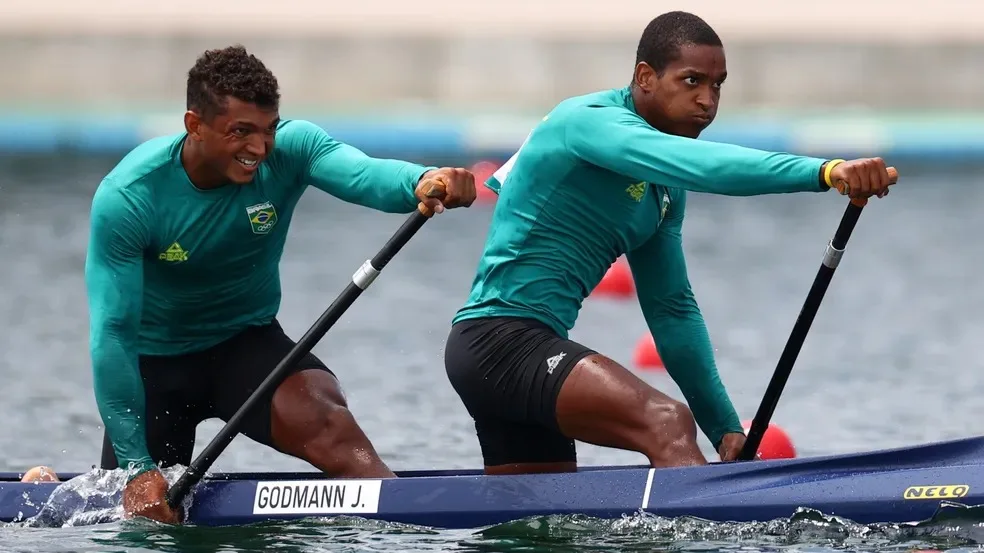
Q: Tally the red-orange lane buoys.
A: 4